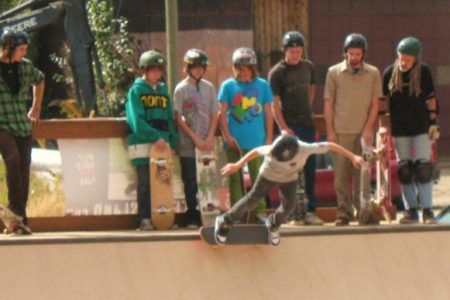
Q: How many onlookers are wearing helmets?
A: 7